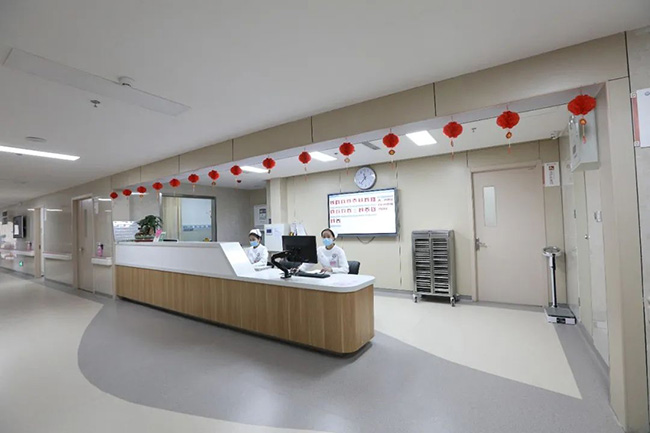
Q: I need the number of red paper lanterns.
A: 15